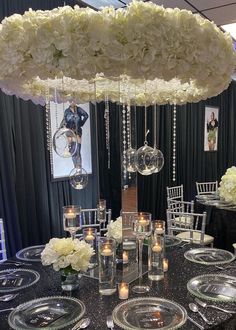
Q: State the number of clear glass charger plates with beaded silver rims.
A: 7